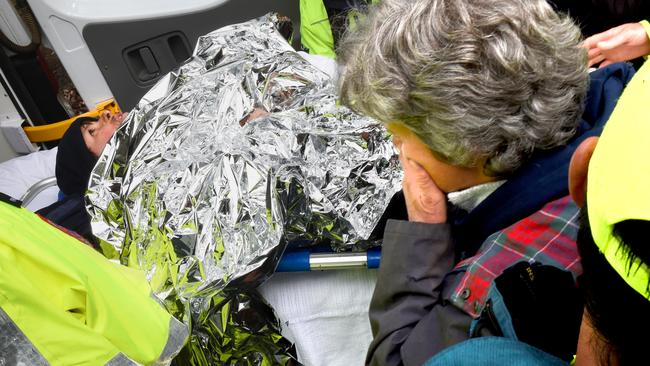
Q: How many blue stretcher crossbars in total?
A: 1